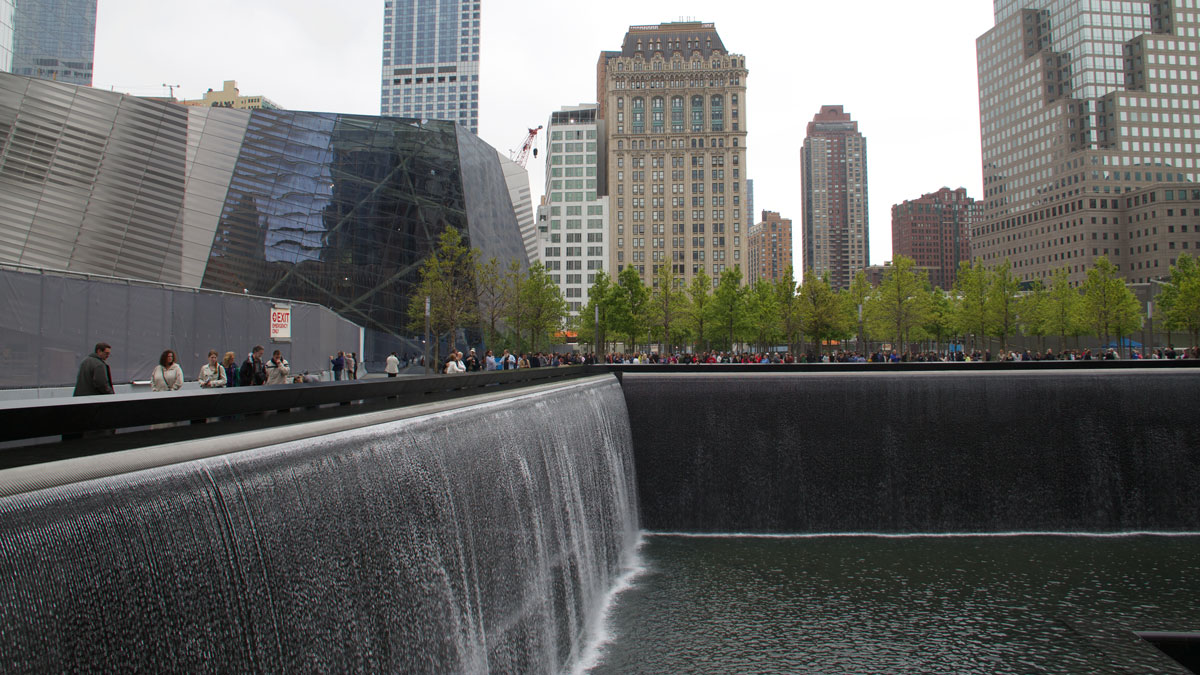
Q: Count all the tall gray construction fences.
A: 1